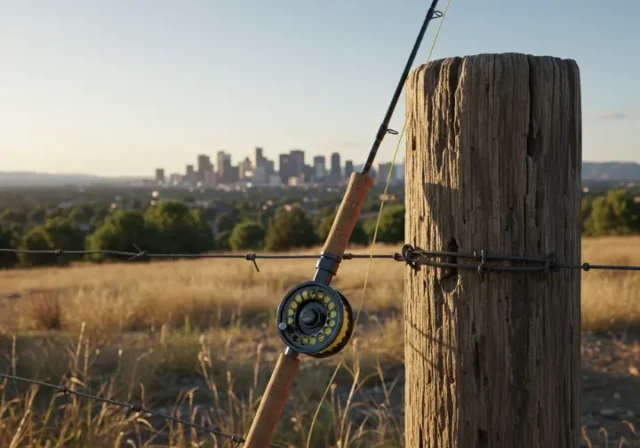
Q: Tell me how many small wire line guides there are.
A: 2